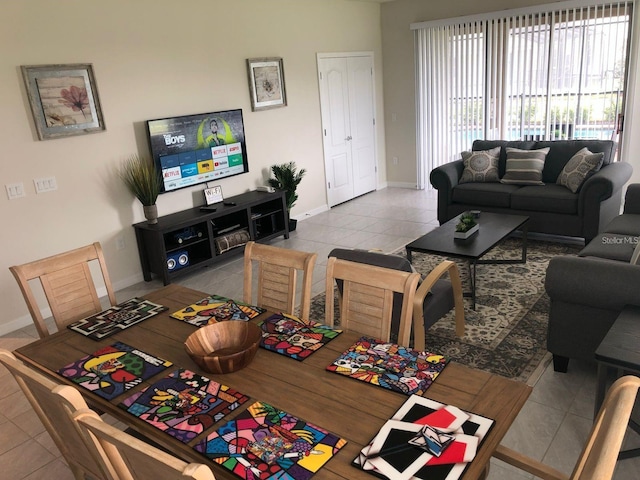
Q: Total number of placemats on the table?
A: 8